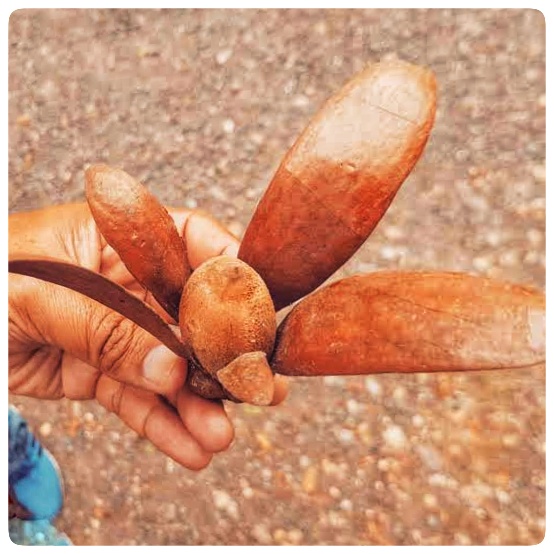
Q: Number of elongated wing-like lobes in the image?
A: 4